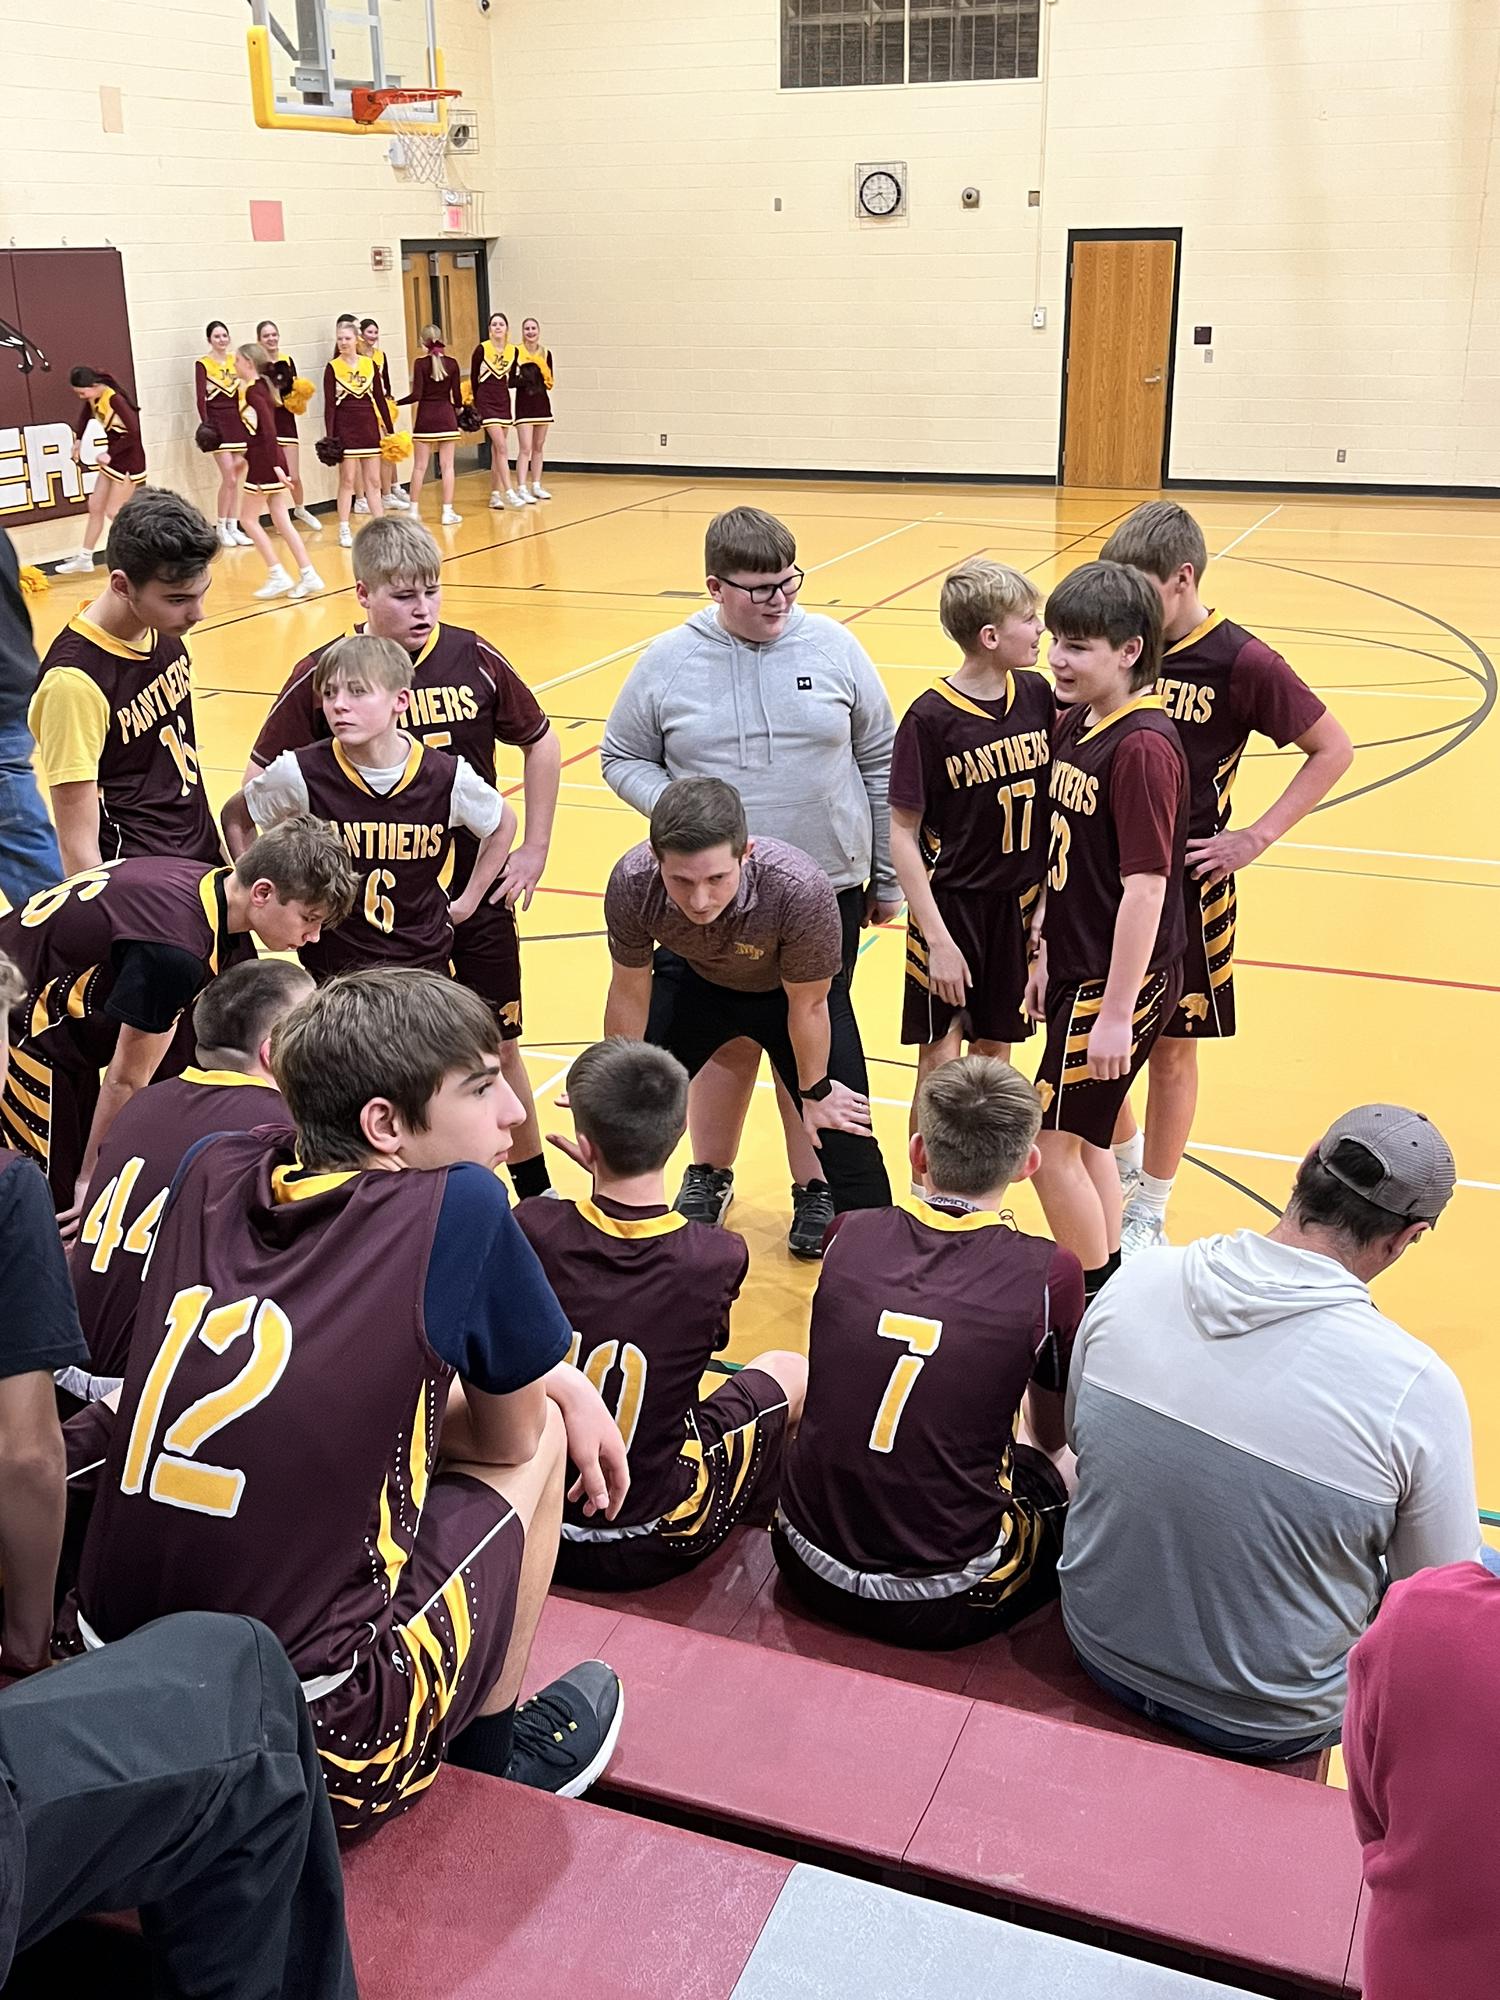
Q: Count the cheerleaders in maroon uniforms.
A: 10